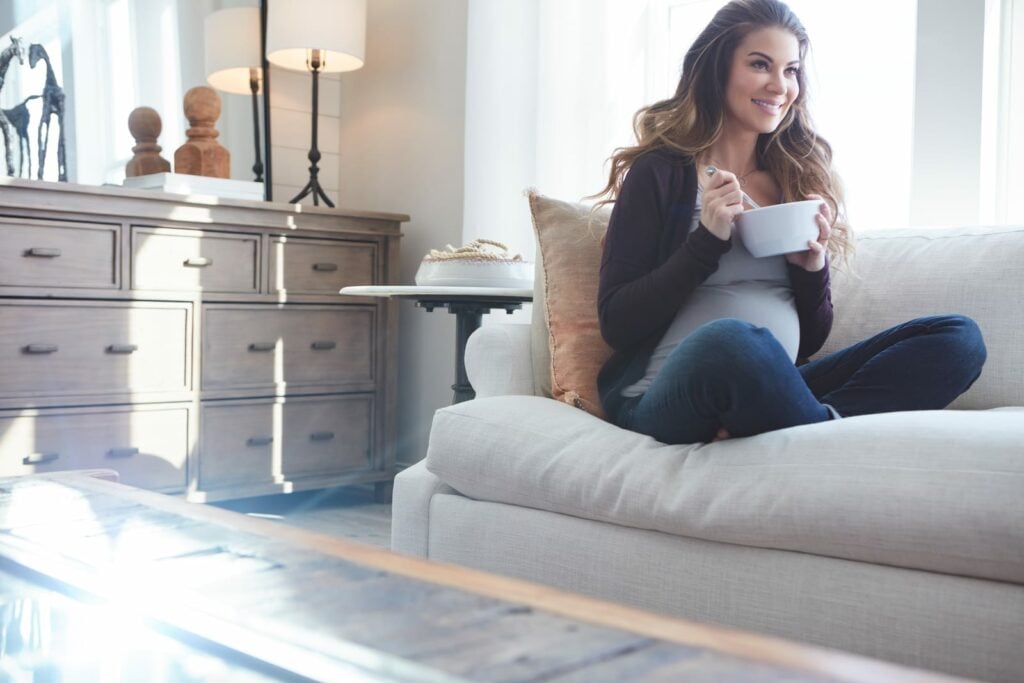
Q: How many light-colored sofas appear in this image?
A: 1